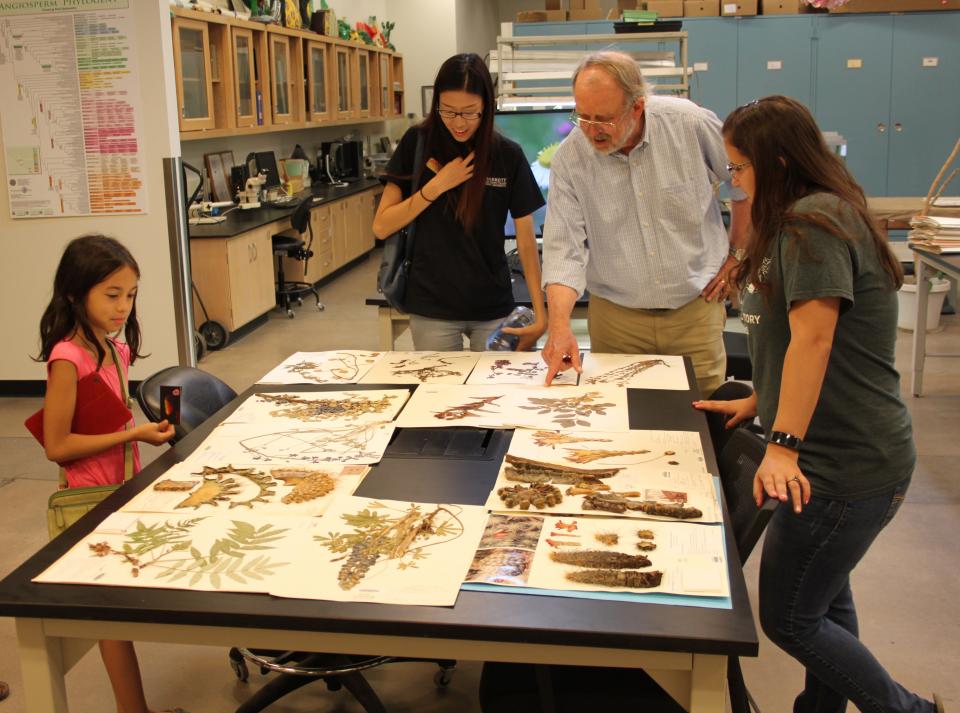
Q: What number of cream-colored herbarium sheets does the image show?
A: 14